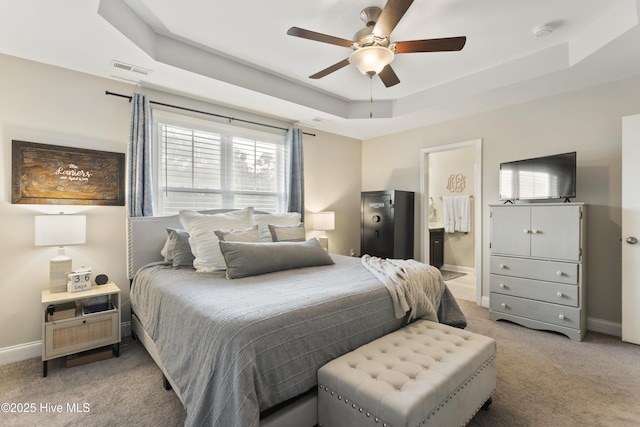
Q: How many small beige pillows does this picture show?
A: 2